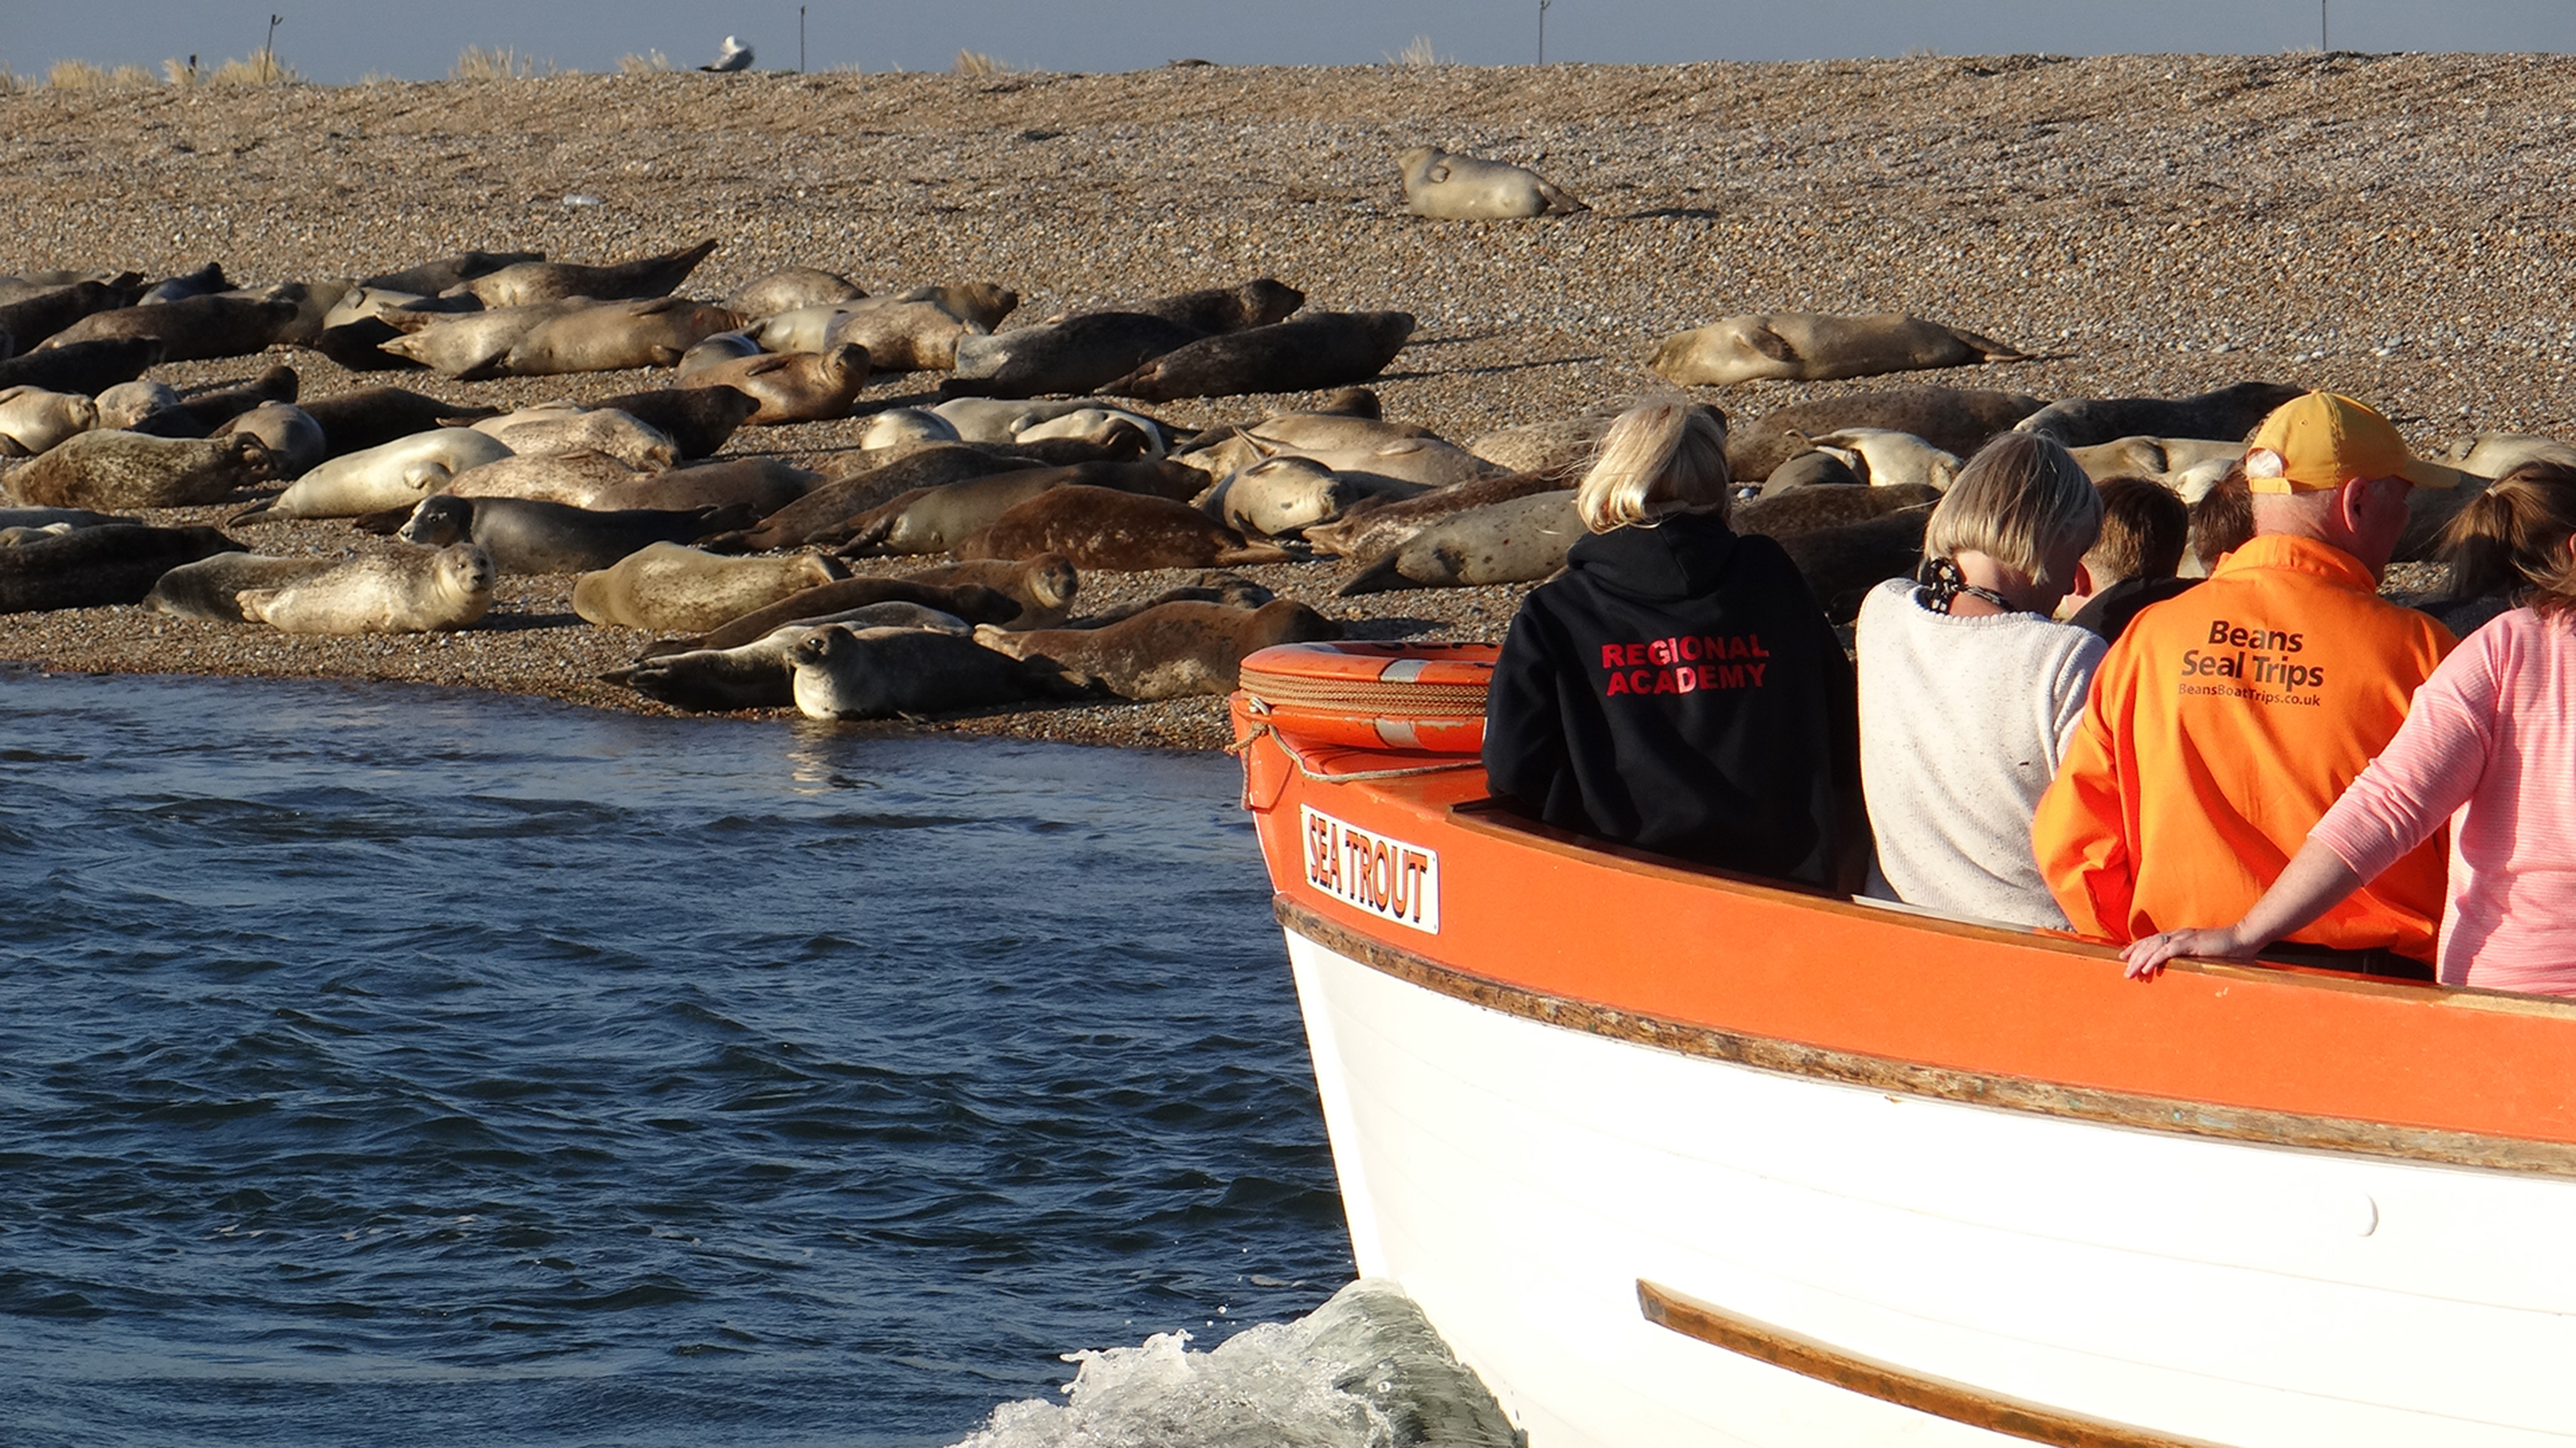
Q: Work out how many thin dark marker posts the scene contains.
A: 4